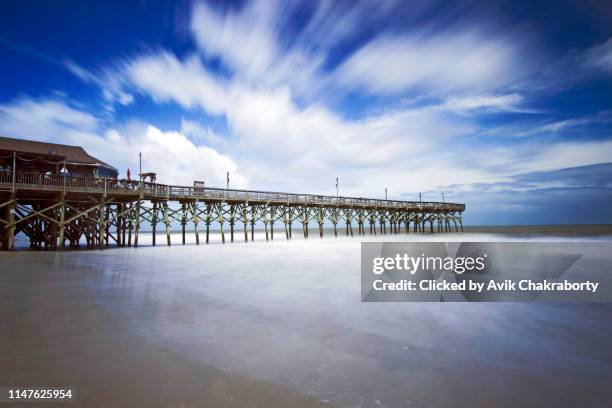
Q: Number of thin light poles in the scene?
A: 6